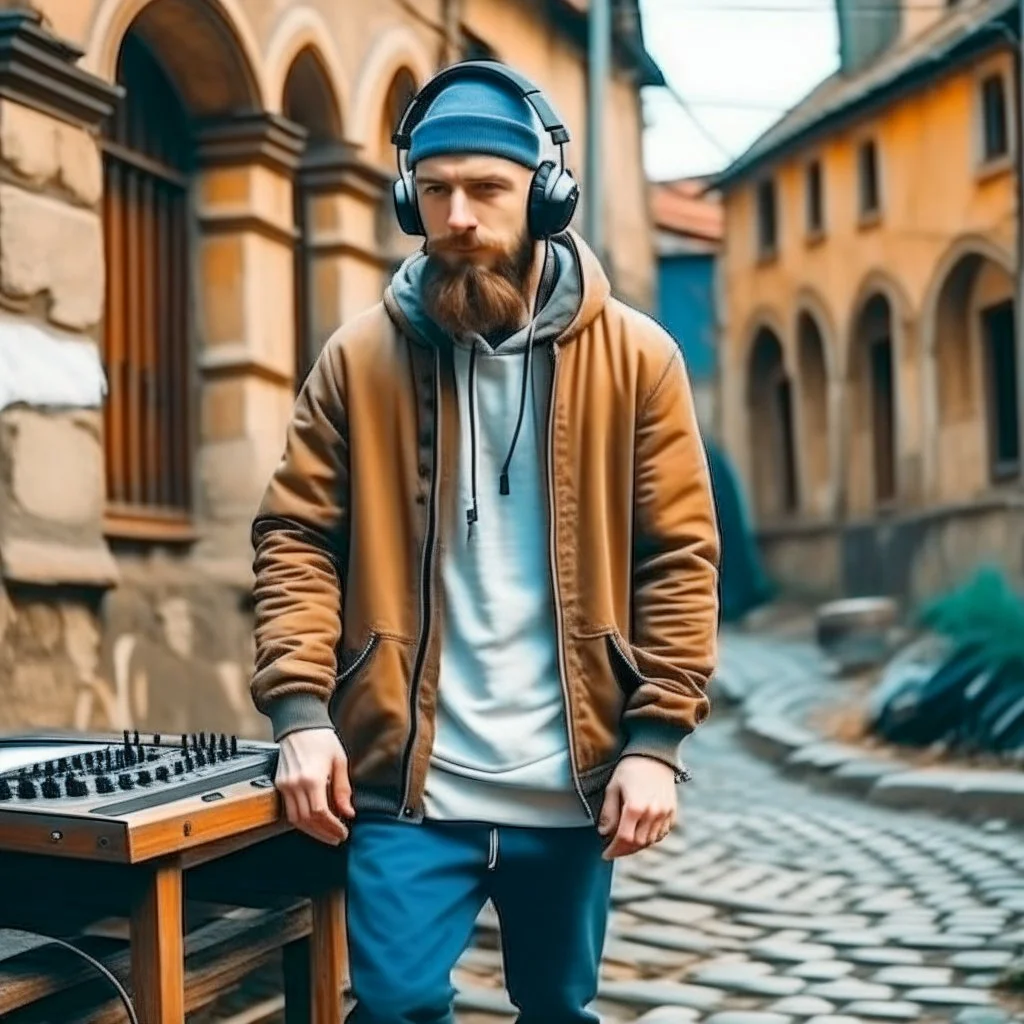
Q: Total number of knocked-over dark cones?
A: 0